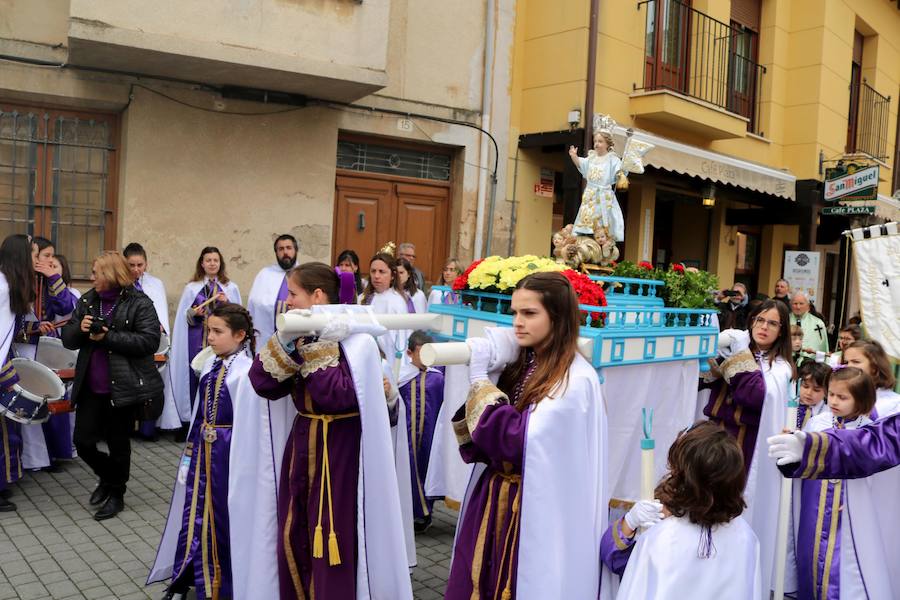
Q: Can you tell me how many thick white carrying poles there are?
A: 2